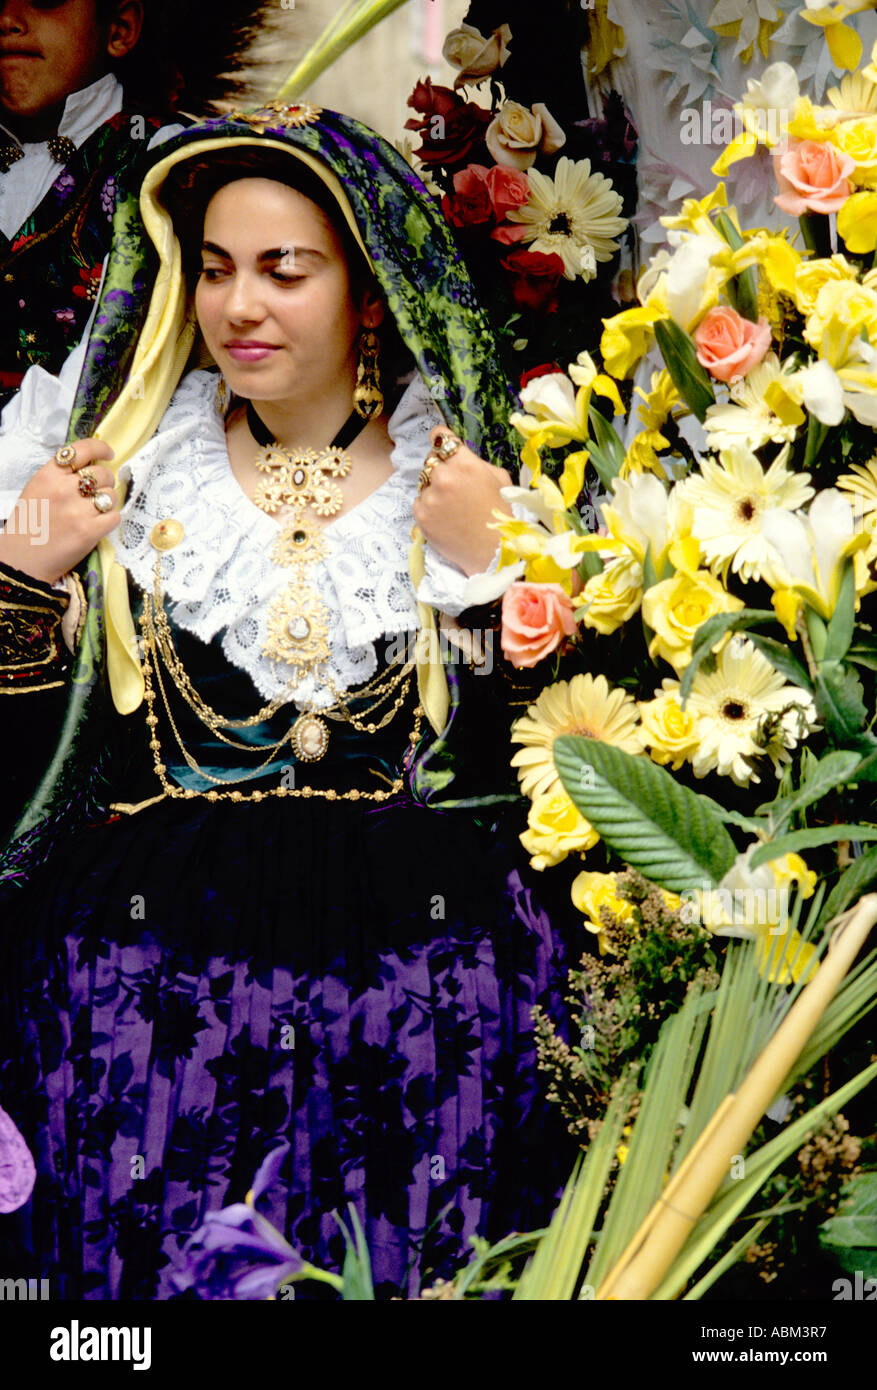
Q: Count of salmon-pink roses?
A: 3